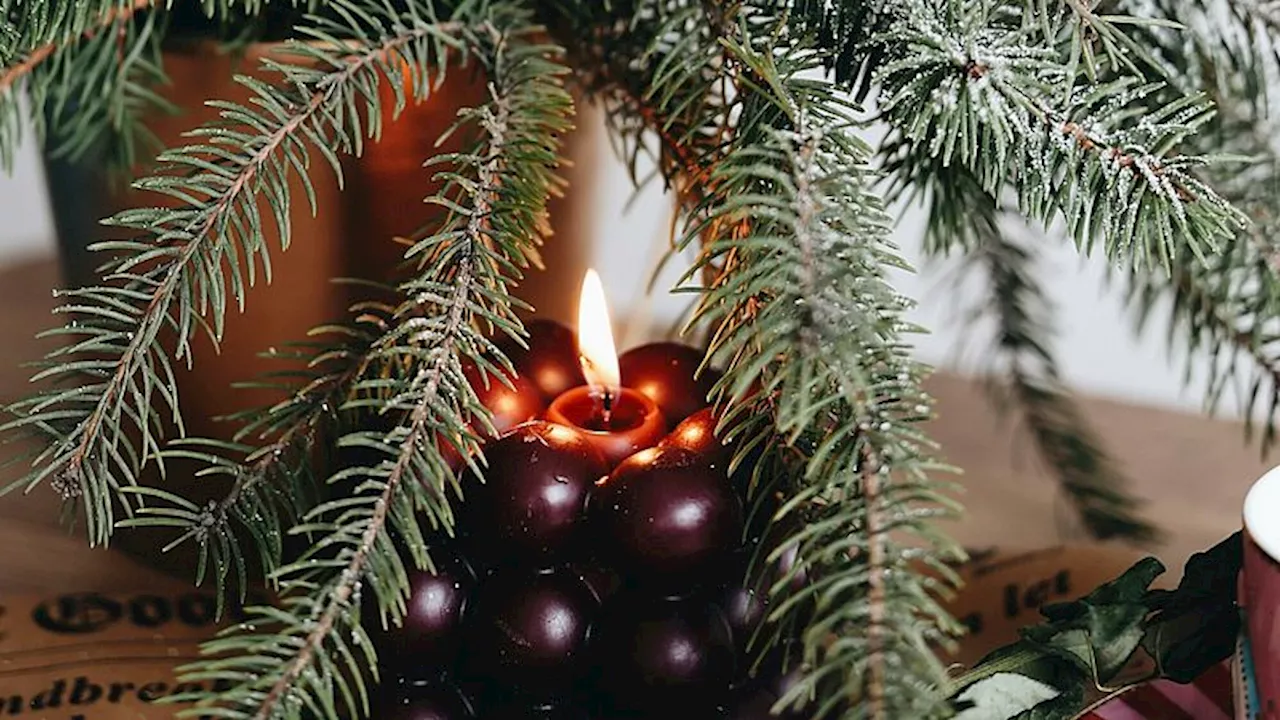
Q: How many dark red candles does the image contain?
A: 1